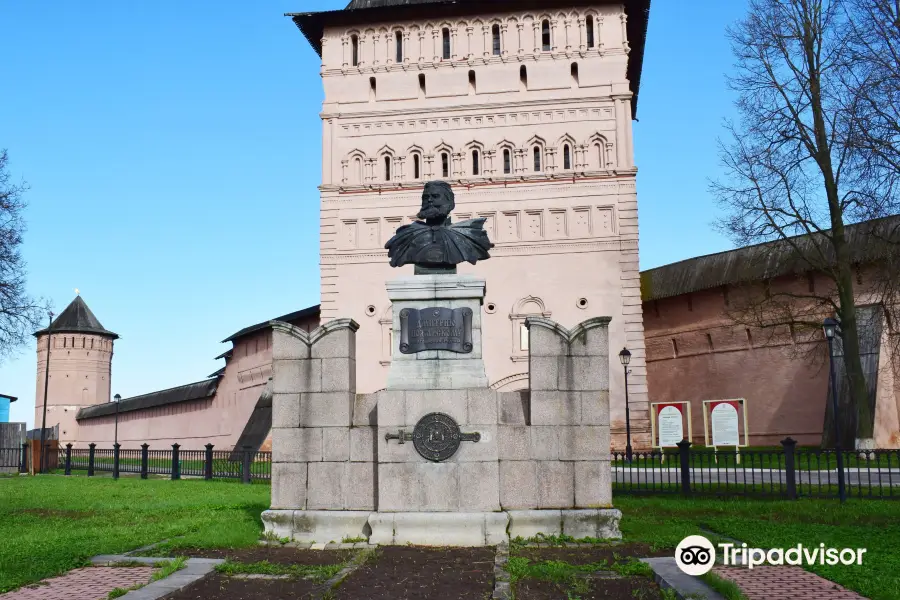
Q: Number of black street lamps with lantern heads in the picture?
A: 3